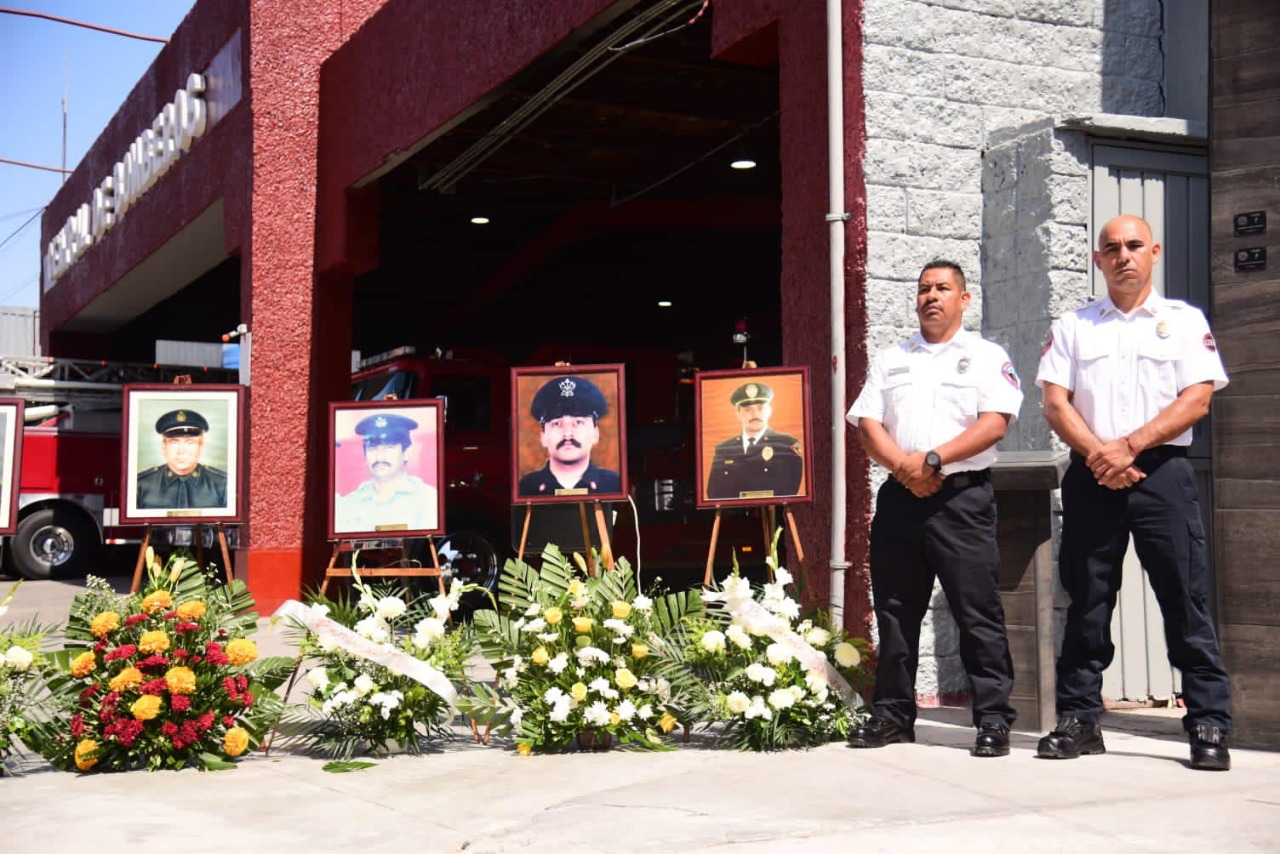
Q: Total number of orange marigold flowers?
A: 11